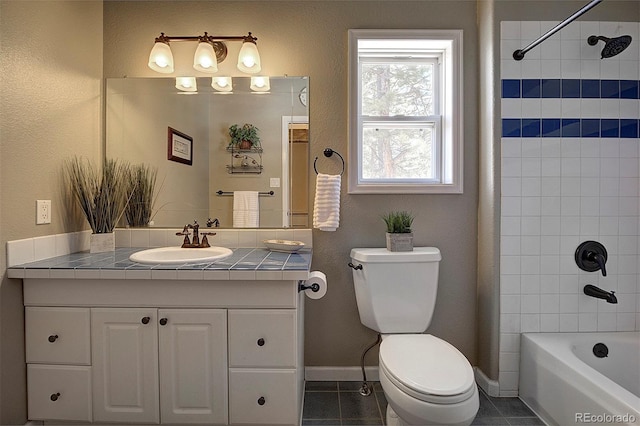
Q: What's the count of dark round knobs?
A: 6